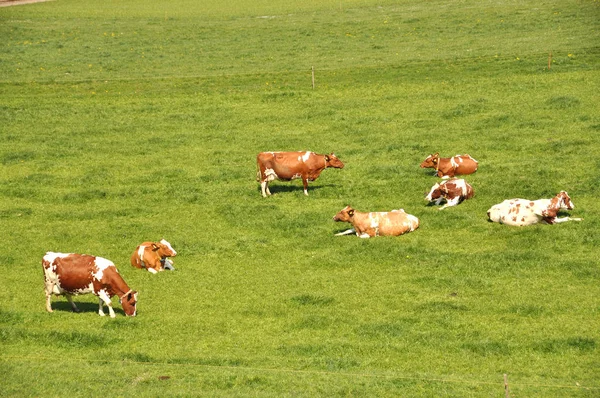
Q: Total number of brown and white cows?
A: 7